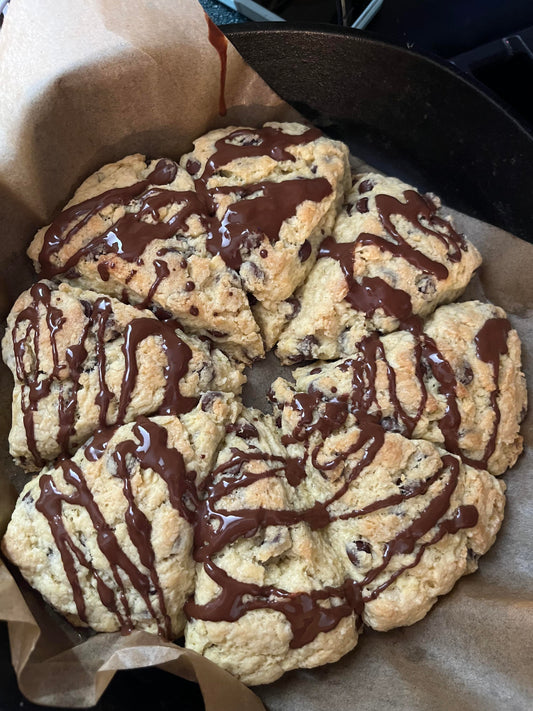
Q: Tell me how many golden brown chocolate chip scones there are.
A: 8